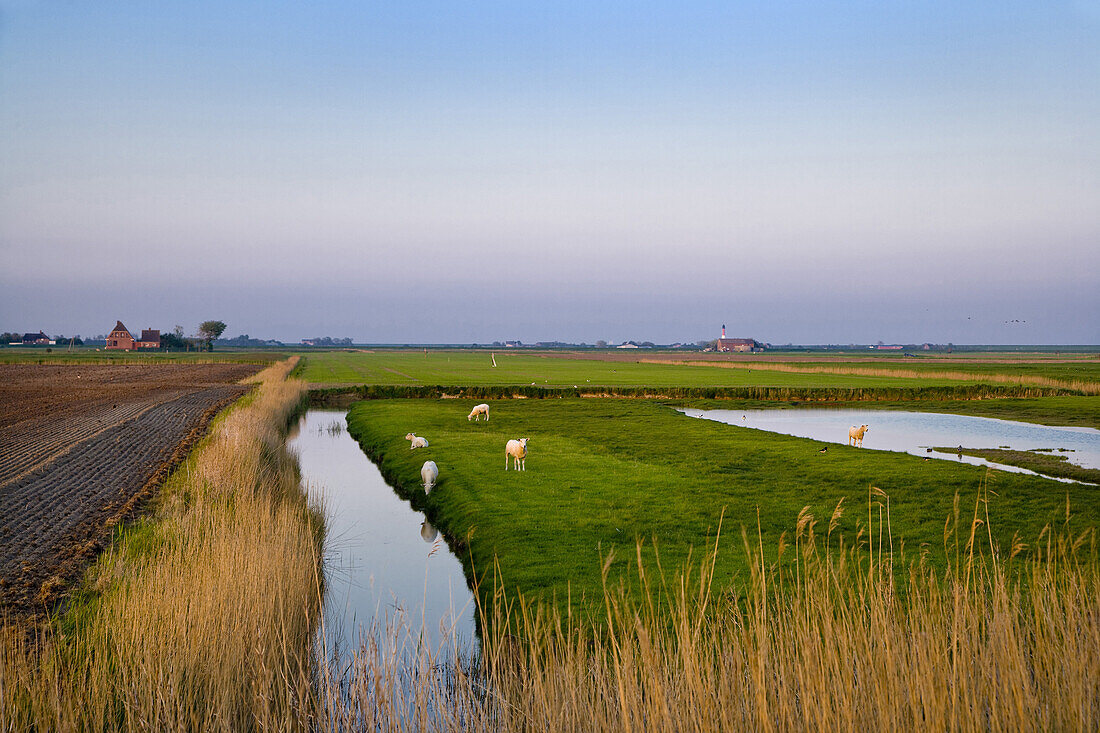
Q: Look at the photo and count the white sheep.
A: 5